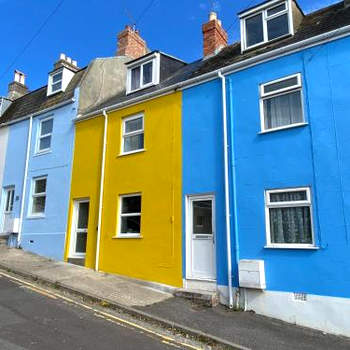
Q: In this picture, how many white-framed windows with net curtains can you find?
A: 2